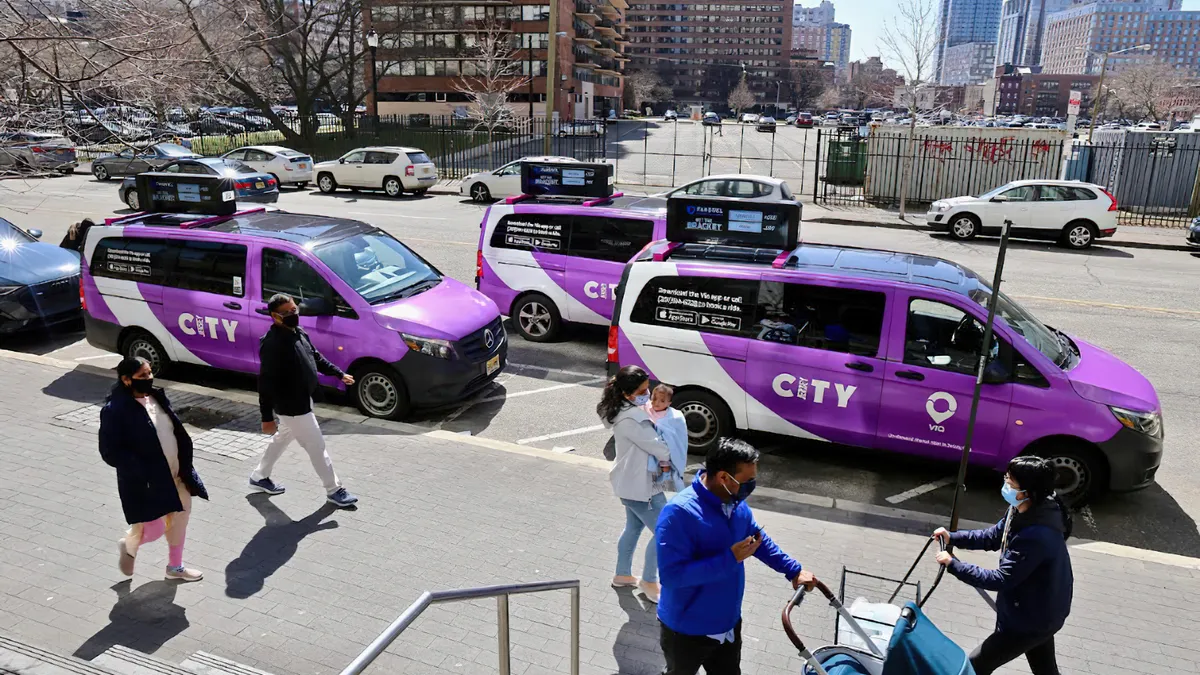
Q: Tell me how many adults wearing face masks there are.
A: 5